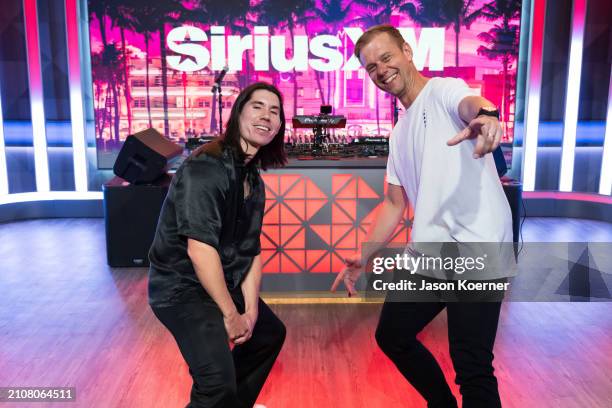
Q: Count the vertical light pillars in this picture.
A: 6